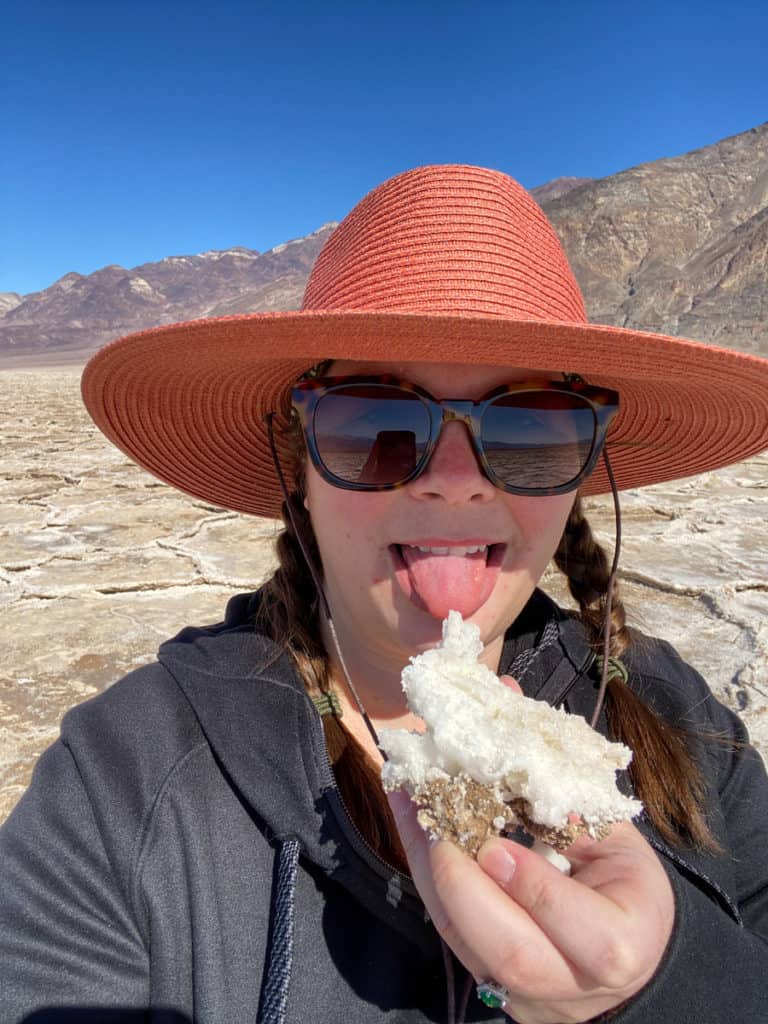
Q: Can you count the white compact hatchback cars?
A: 0